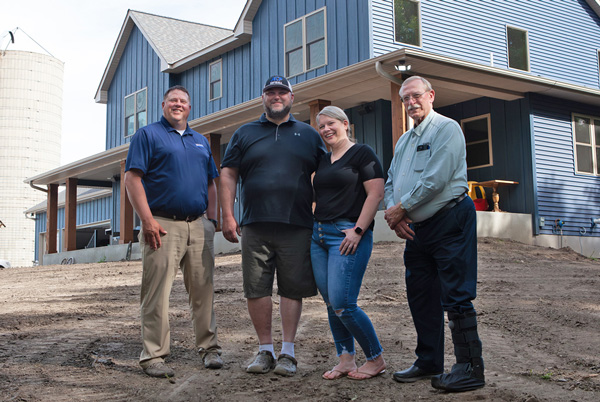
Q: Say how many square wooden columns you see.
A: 6